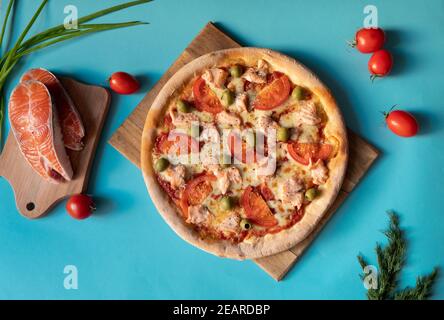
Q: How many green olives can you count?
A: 12